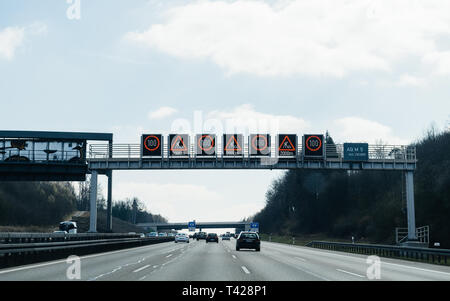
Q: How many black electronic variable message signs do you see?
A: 7